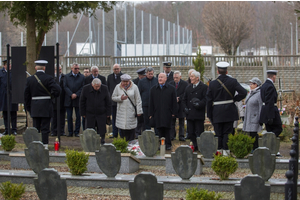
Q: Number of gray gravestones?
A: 12